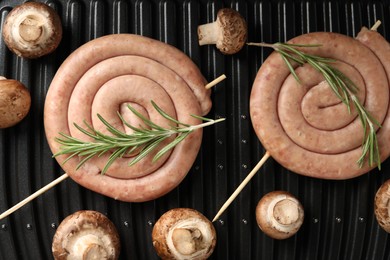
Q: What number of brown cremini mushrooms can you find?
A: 7